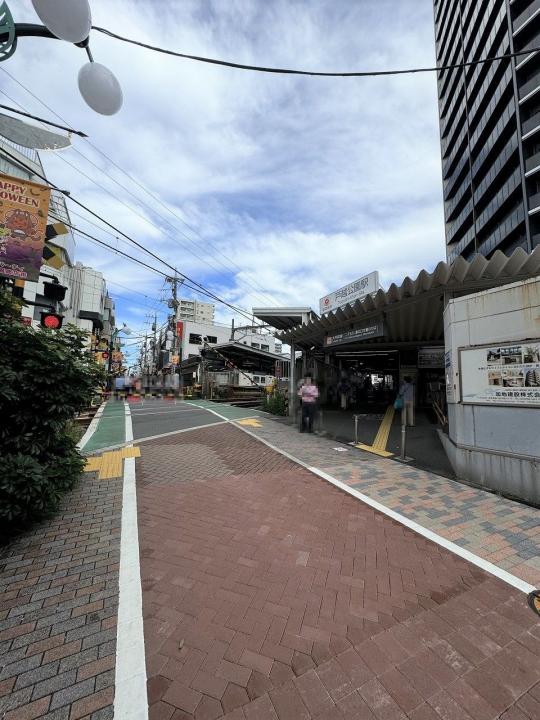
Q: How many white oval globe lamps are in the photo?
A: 2